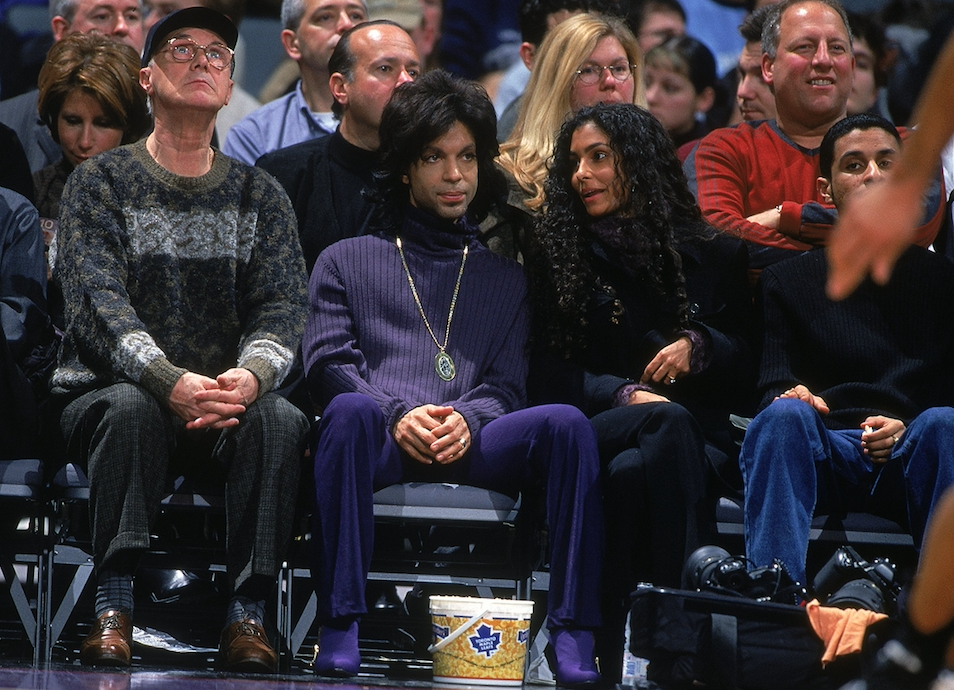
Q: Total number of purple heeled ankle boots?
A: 2